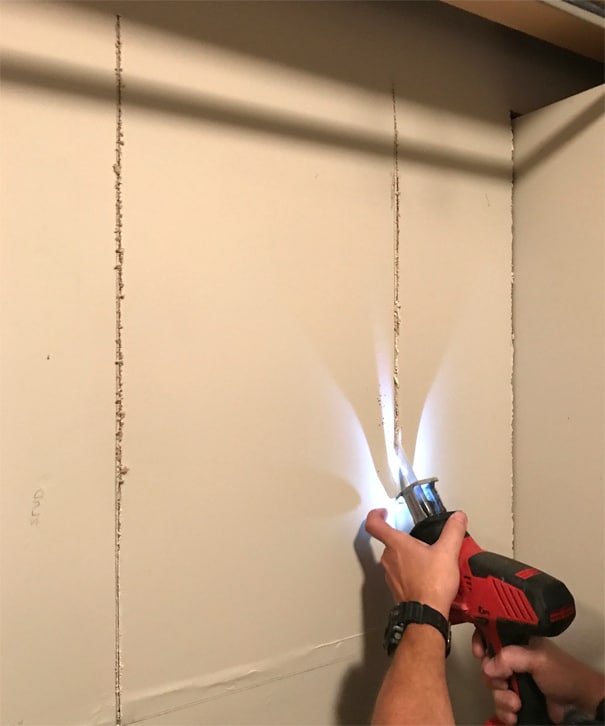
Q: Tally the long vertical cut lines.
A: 3